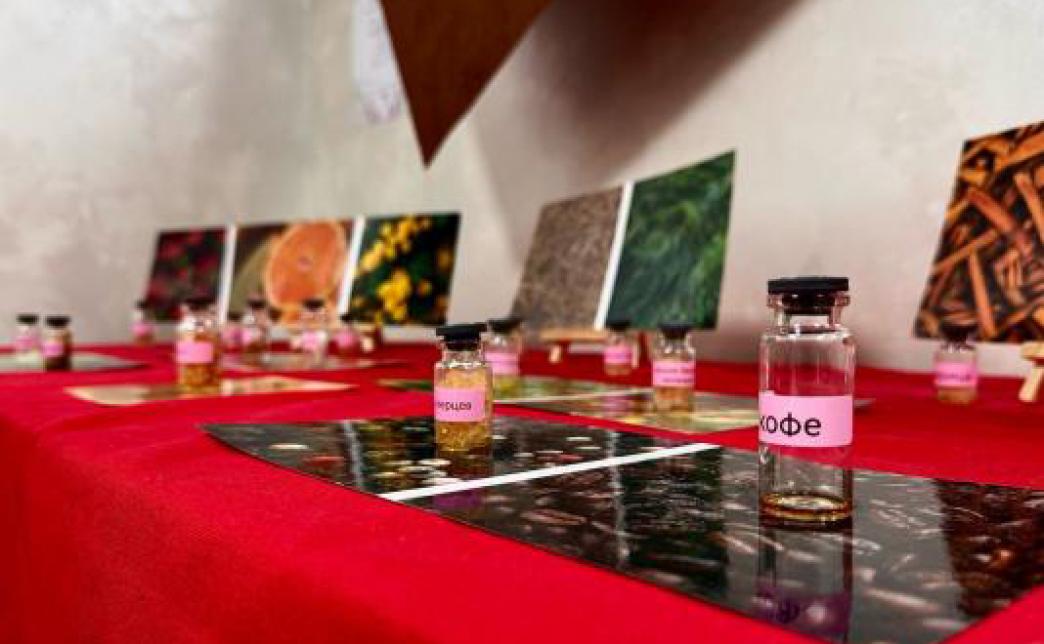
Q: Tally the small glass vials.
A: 14